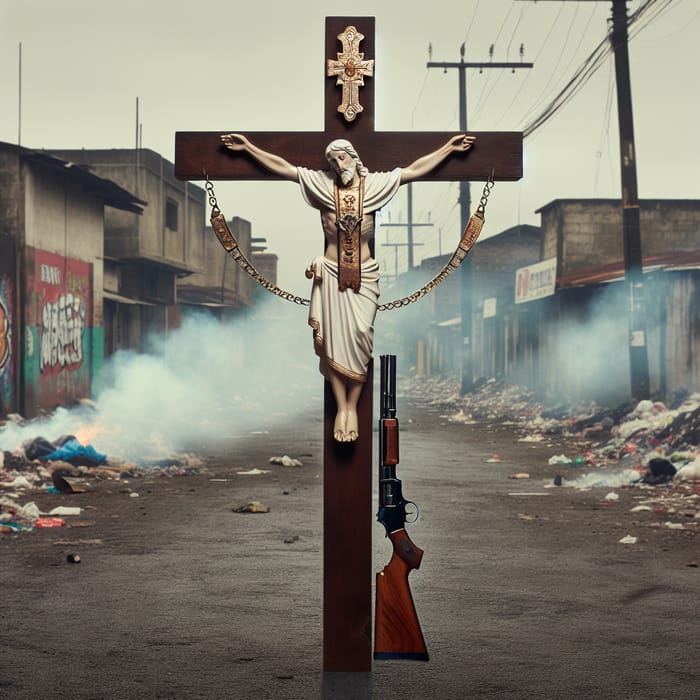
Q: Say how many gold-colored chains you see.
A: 2